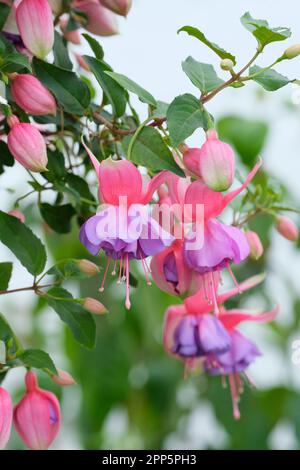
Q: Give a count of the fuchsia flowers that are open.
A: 4